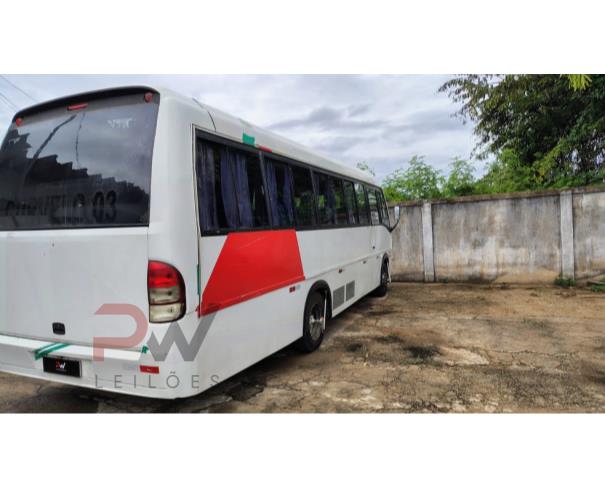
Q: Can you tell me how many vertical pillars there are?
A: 2